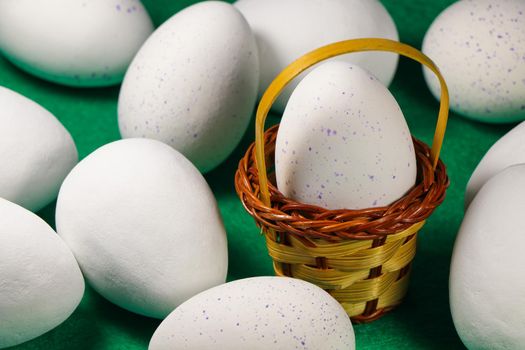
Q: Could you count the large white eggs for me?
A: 11